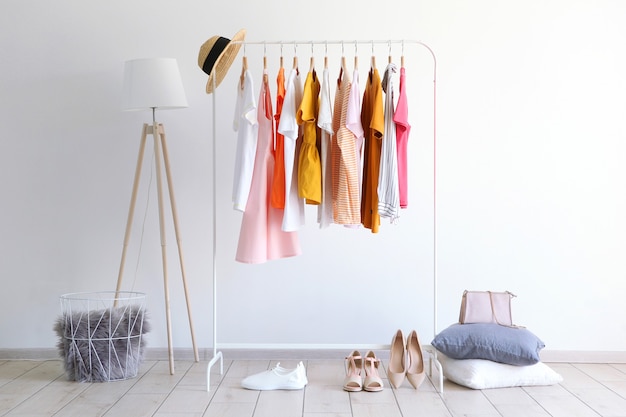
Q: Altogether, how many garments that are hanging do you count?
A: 11